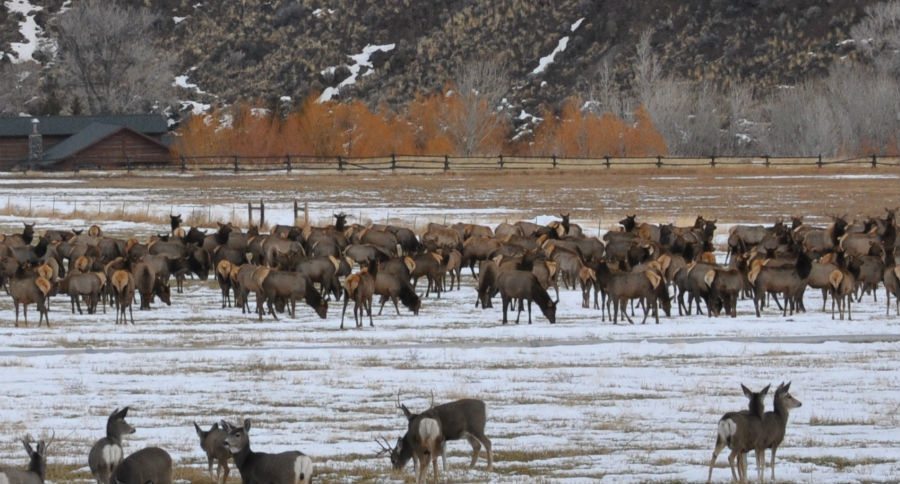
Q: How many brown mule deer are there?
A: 9